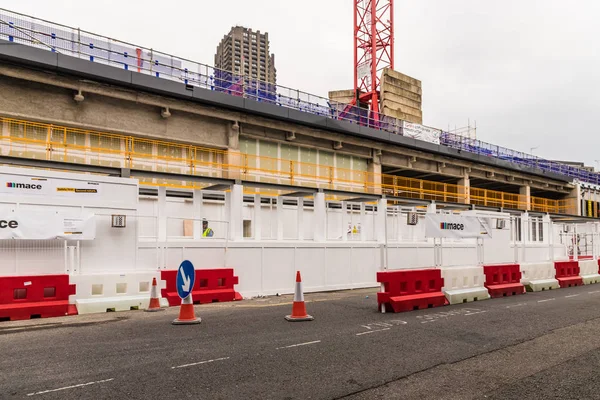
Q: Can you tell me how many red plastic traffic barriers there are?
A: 5